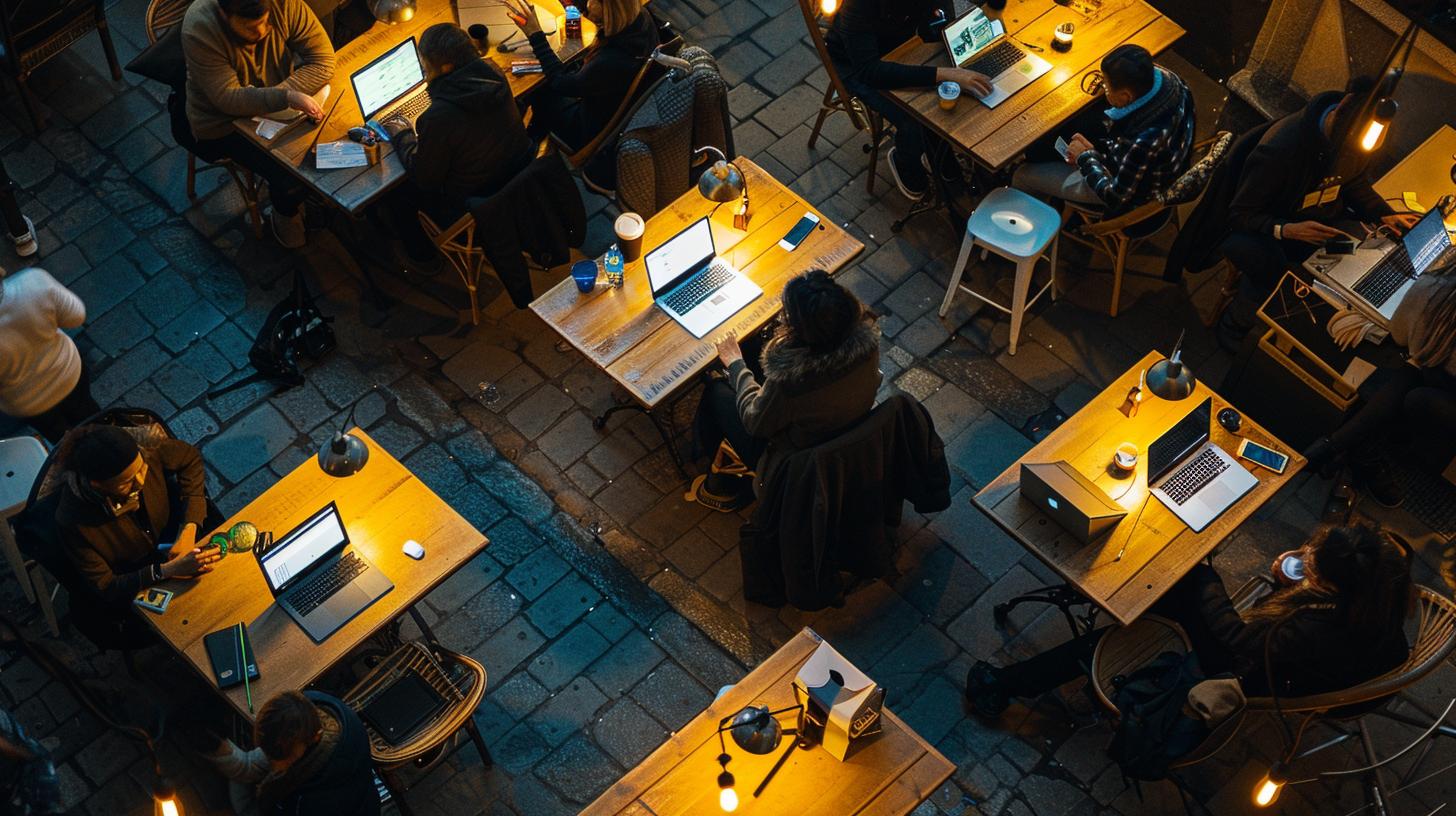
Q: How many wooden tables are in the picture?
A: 7